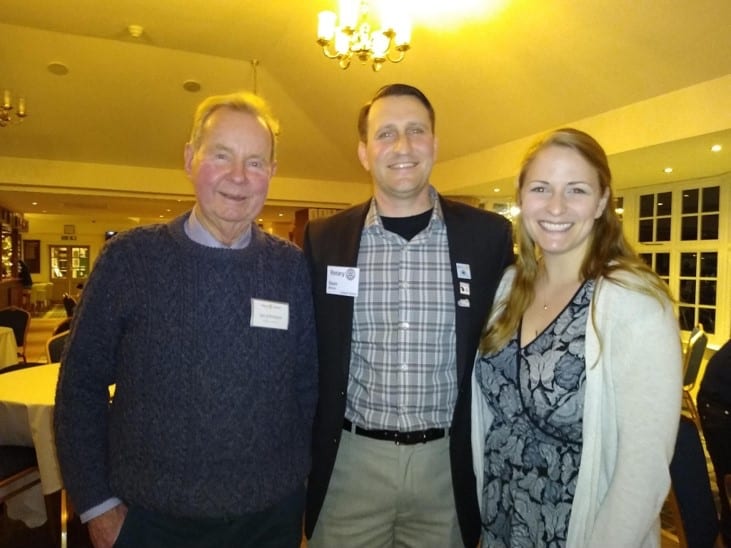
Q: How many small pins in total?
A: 3